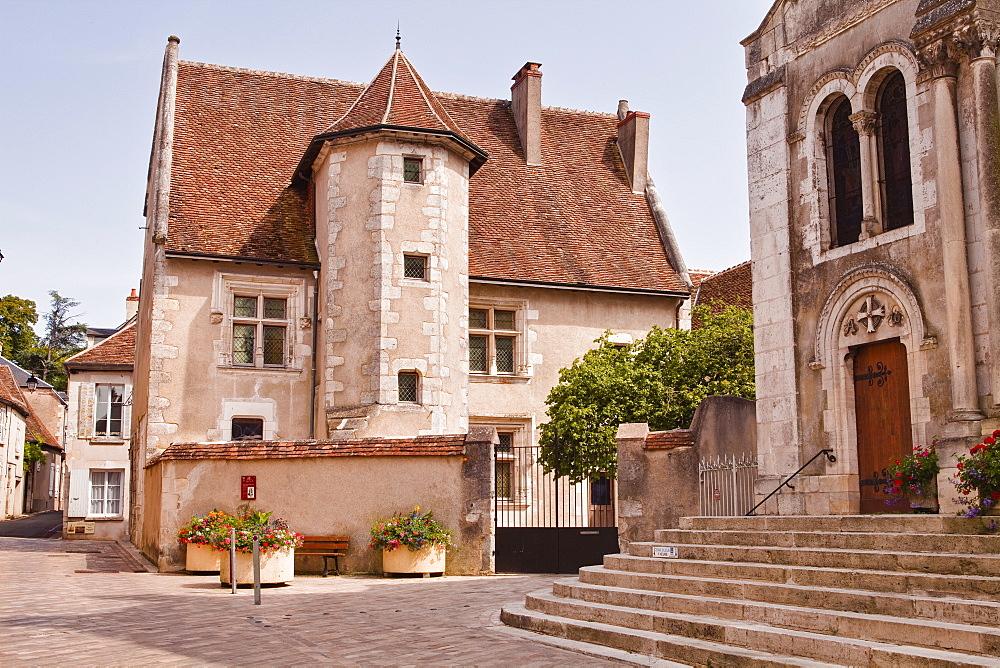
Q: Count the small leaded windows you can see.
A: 3